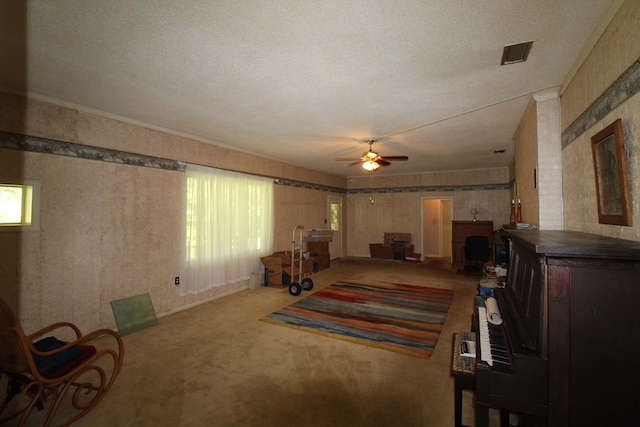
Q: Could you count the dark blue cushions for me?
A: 1